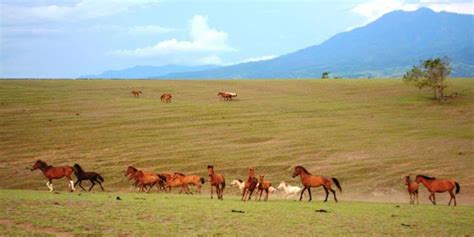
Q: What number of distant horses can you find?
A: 4